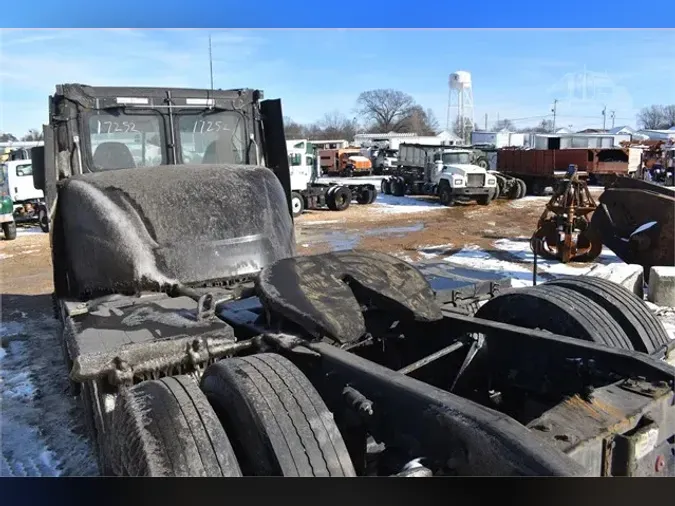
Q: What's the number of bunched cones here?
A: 0